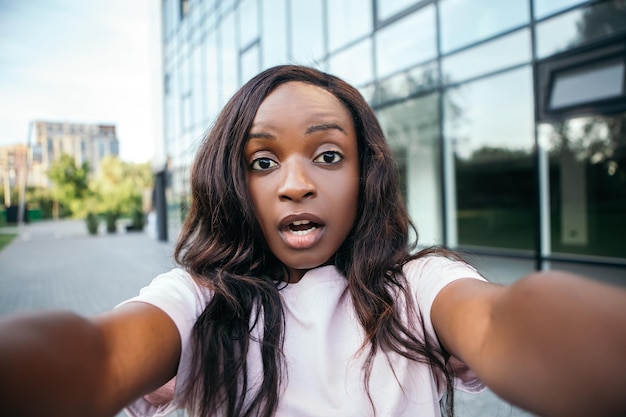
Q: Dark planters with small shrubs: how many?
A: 3